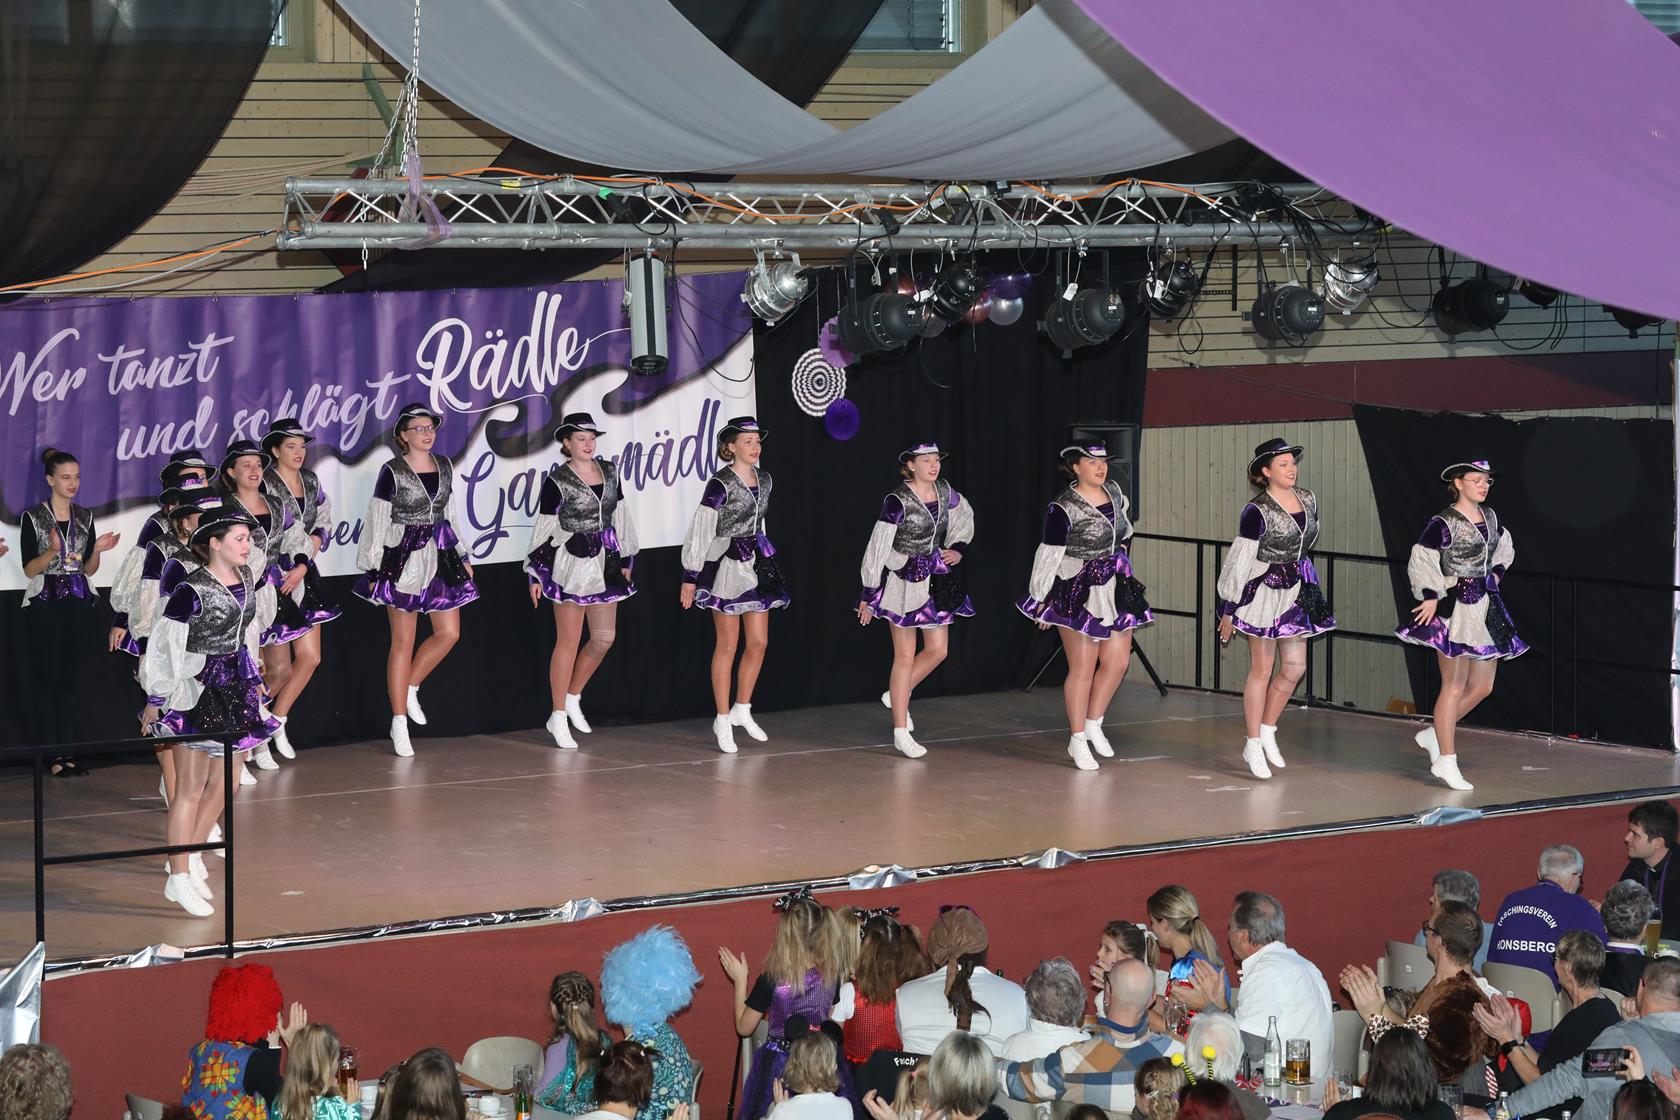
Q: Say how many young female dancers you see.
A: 13